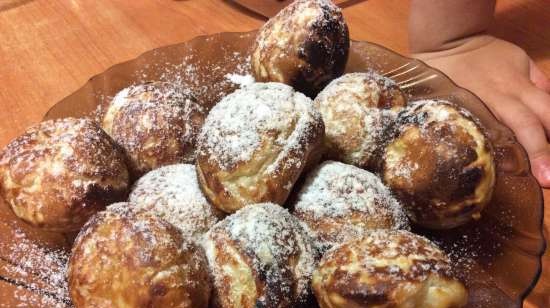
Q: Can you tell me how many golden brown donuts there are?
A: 11